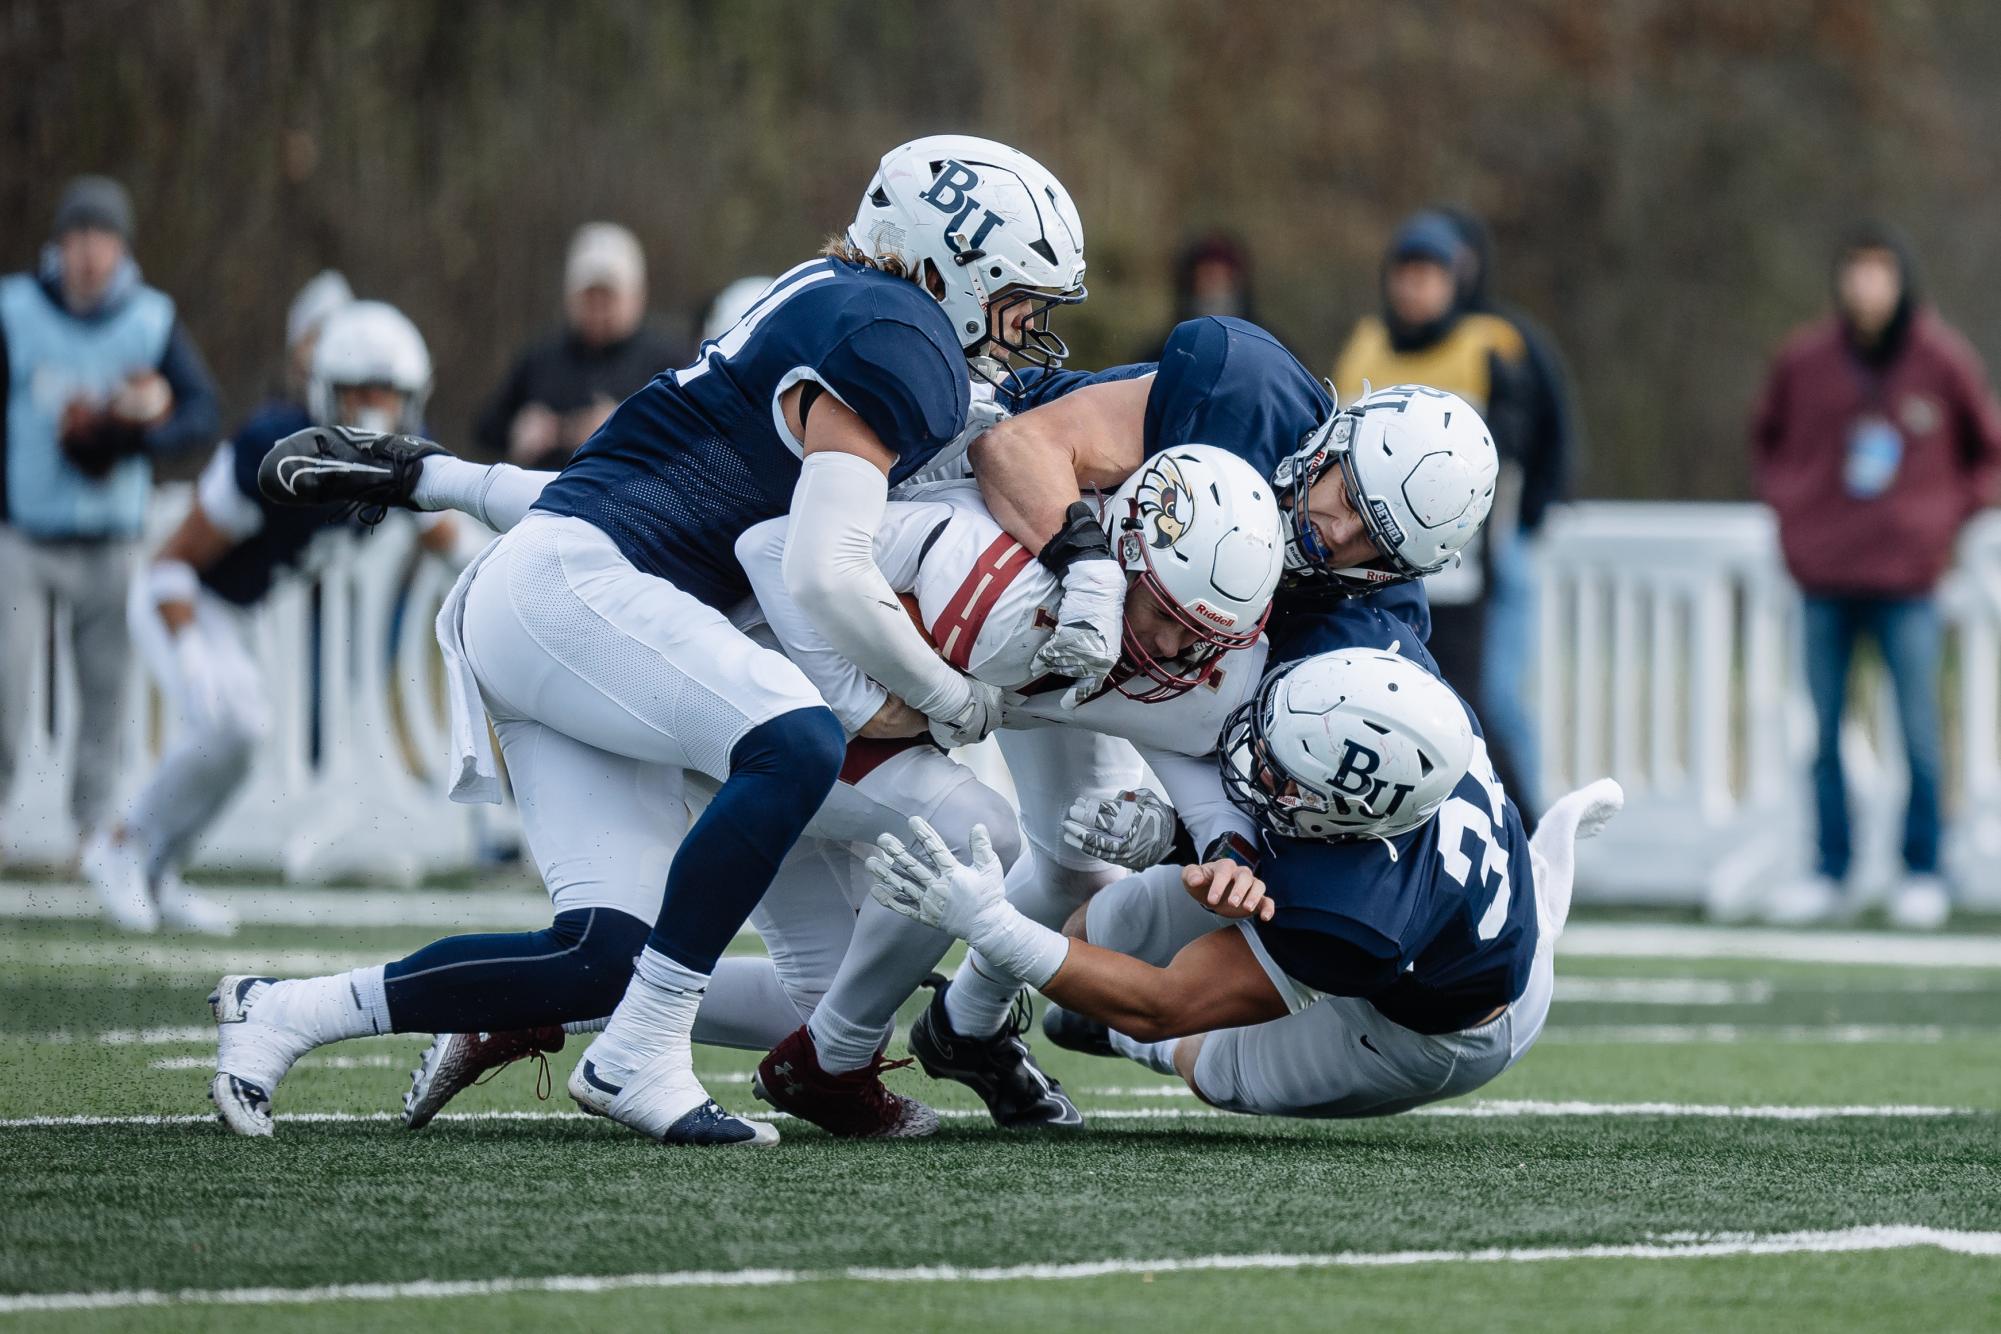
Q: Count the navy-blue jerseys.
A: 4